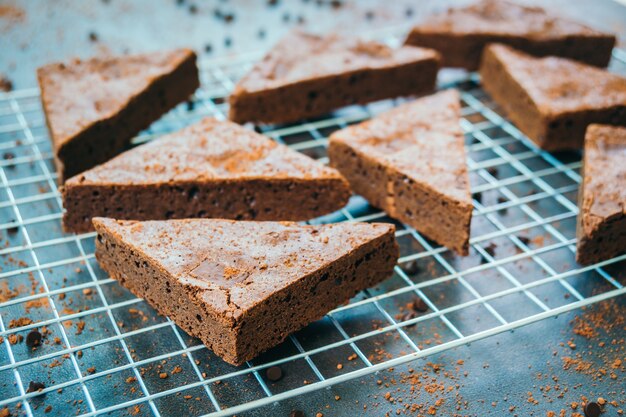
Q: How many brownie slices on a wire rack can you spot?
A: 8